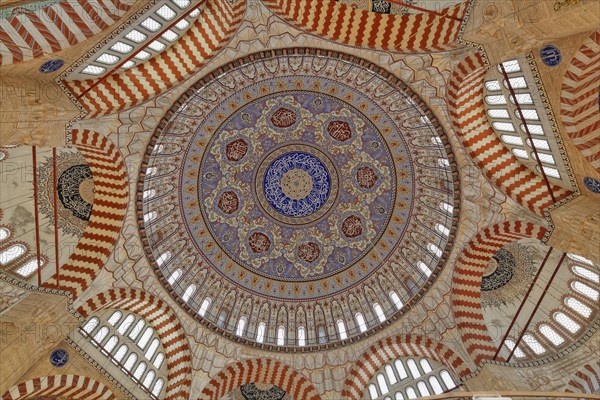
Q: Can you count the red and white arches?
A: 12